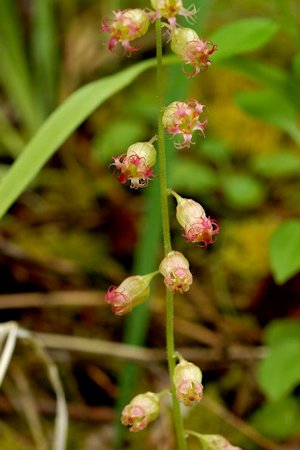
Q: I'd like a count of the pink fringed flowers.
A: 11